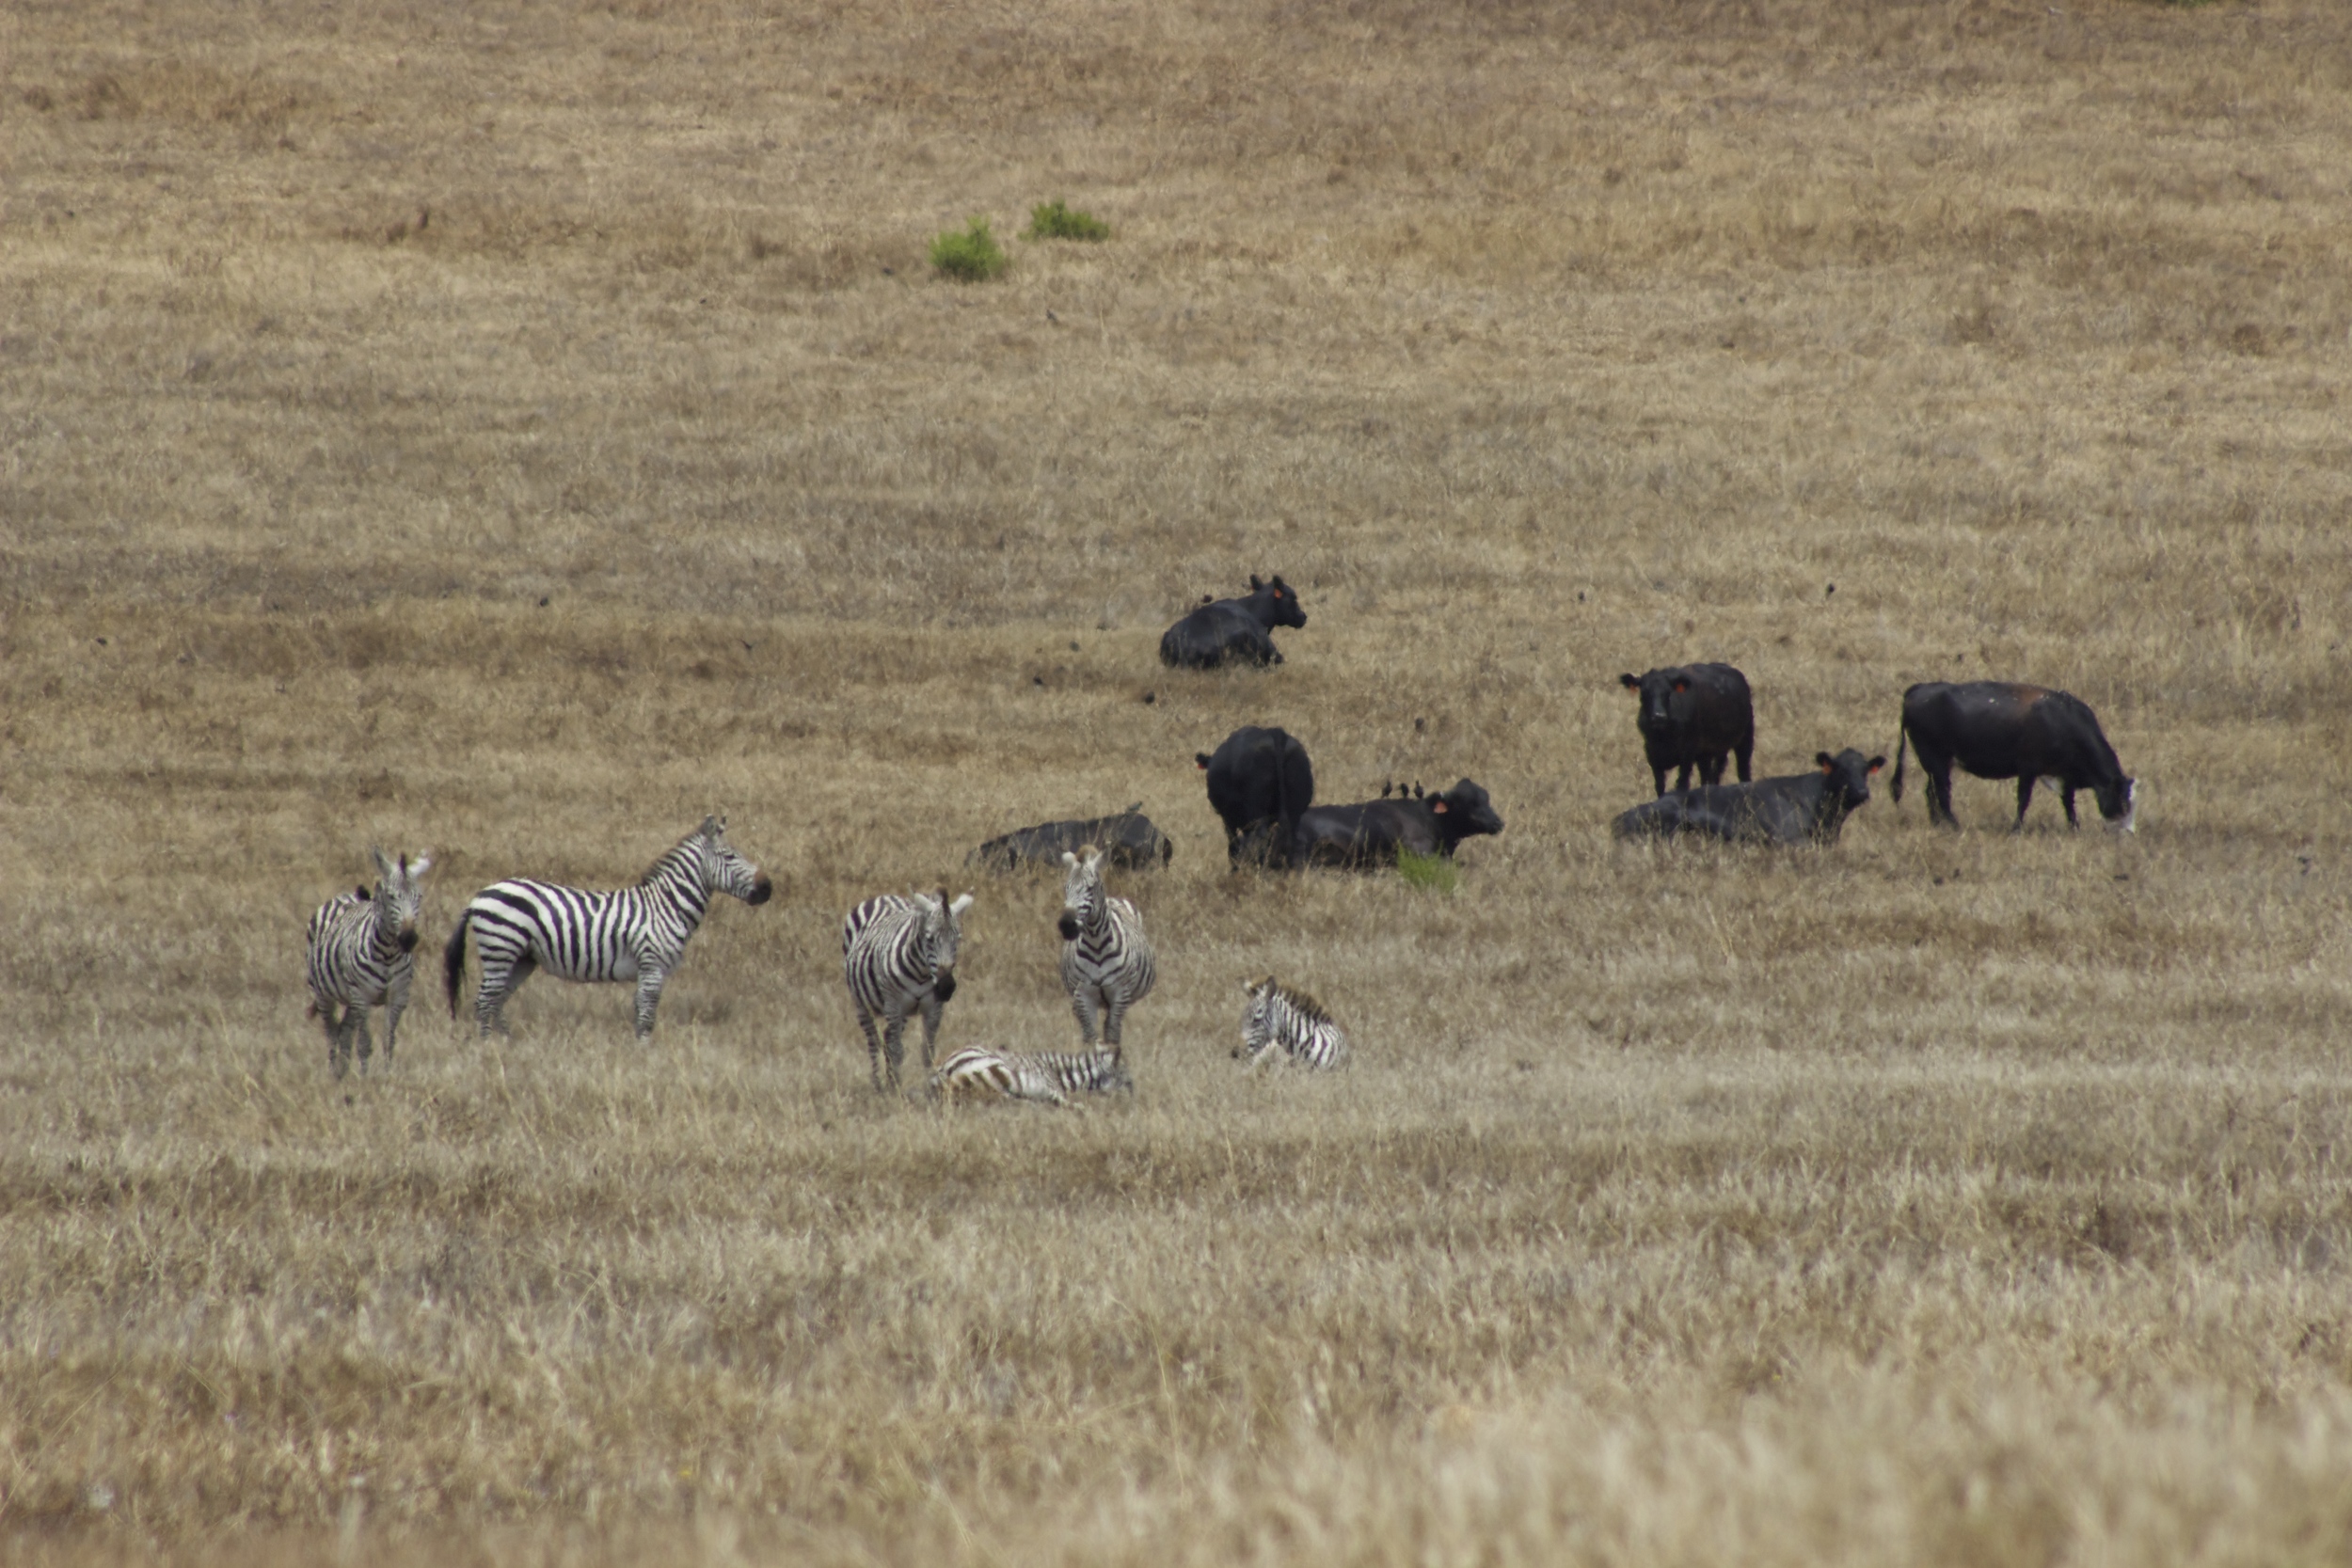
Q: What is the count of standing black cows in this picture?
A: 3